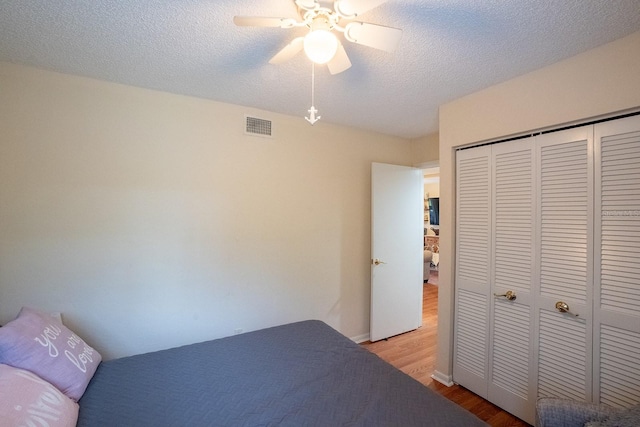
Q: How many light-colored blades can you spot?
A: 6